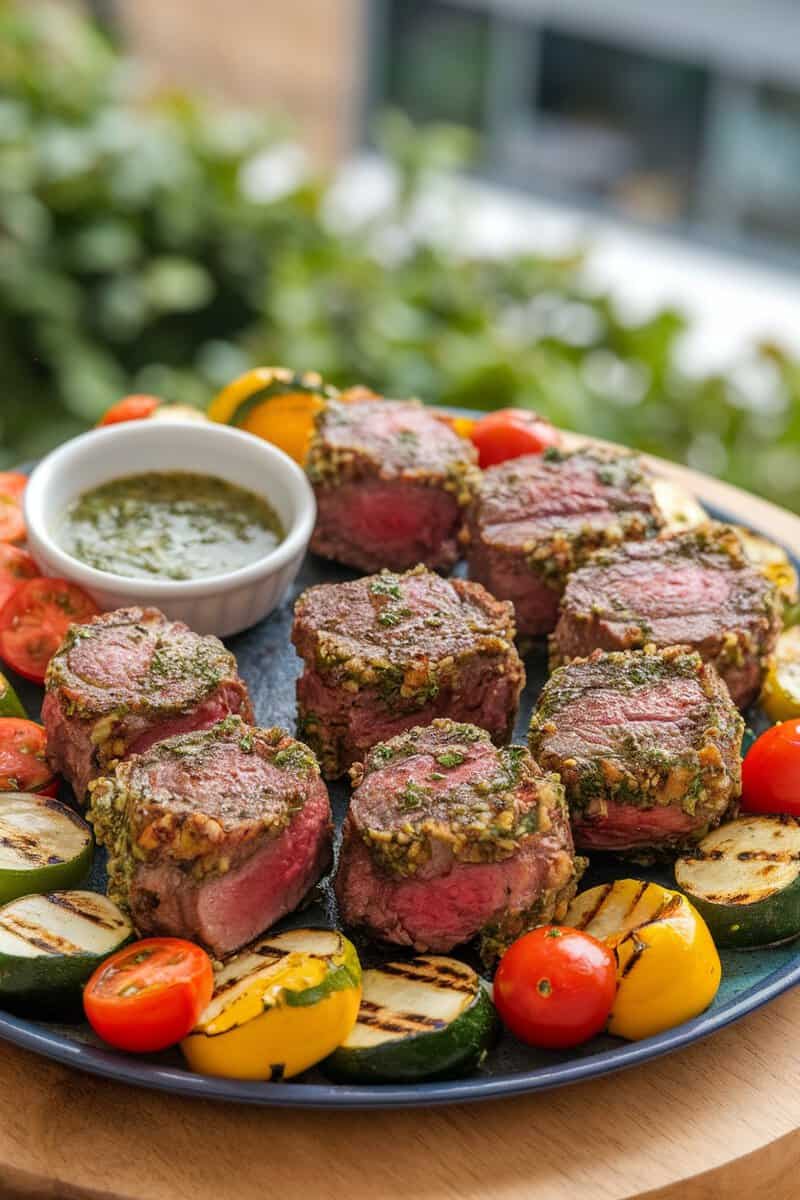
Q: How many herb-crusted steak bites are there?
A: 8